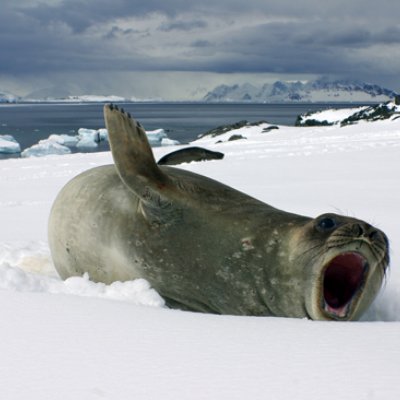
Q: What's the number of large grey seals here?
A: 1